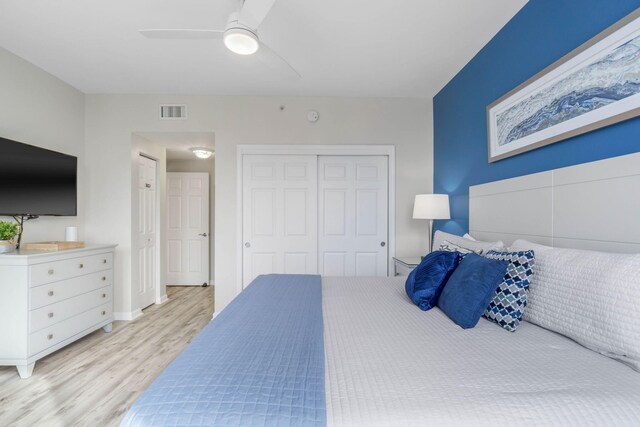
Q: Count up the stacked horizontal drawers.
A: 4